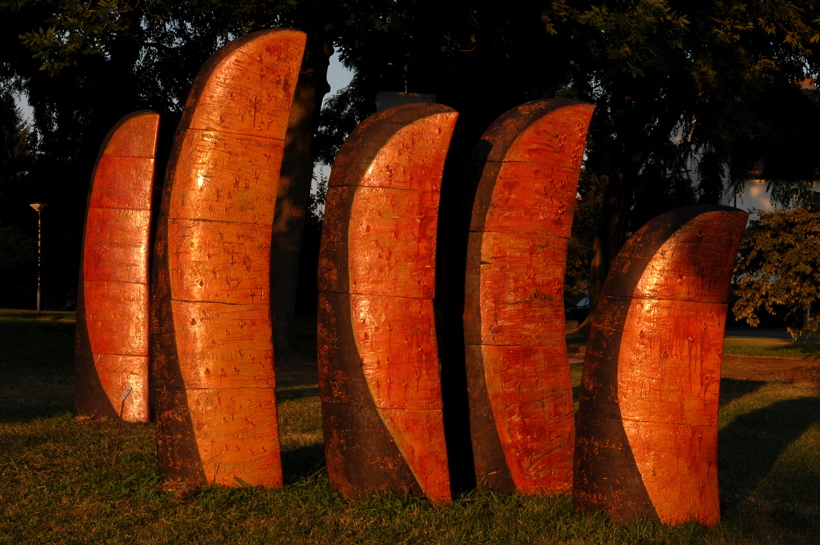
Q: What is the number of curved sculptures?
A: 5